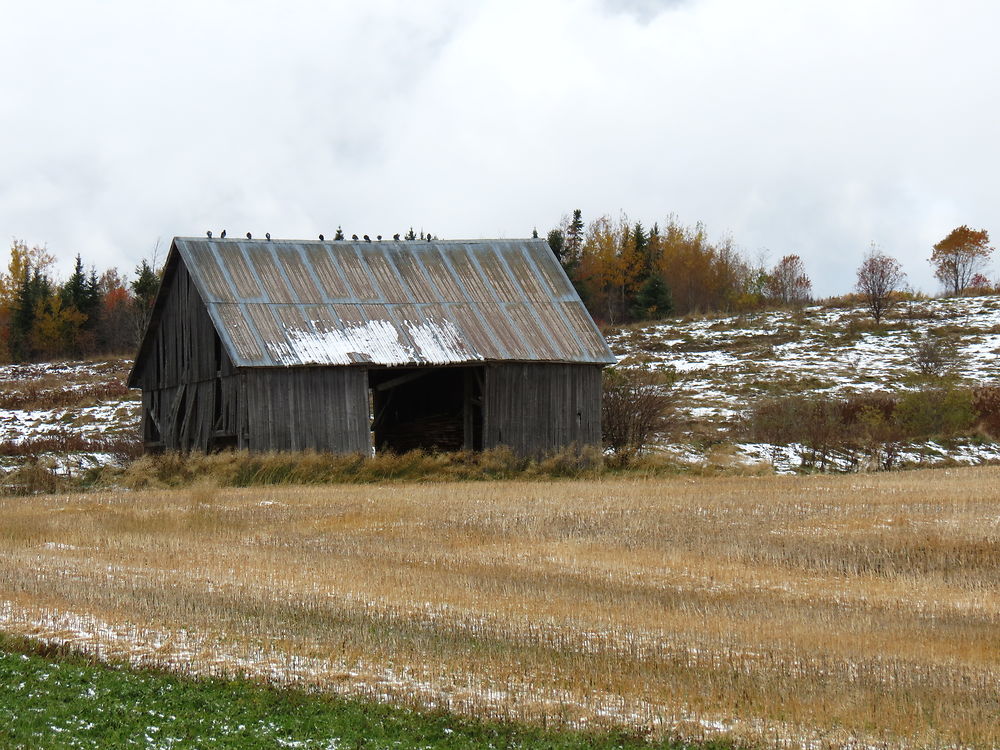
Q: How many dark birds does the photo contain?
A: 10